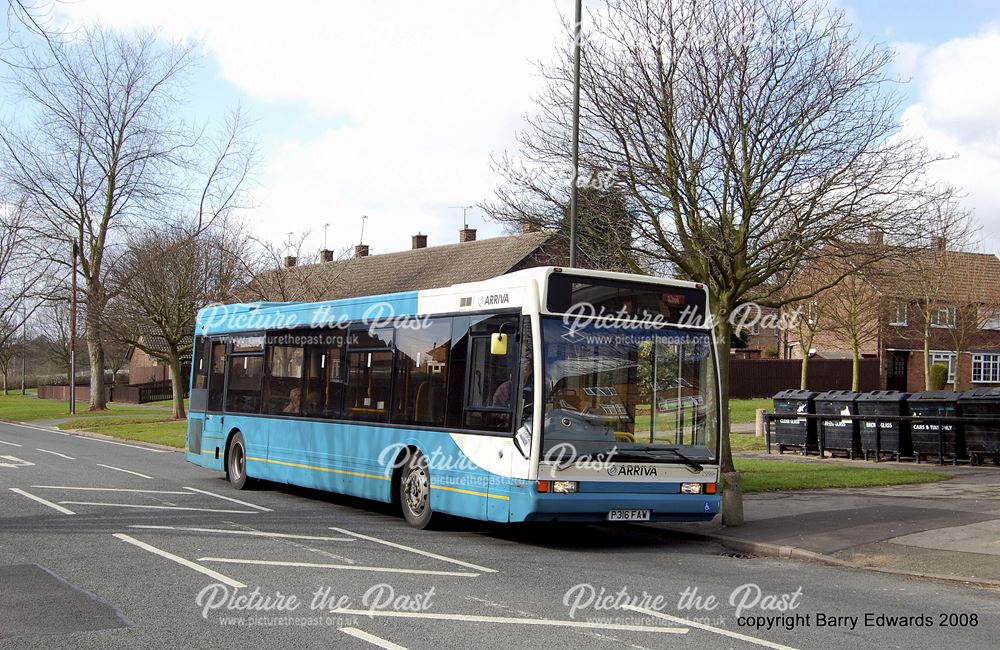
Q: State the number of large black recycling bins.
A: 5